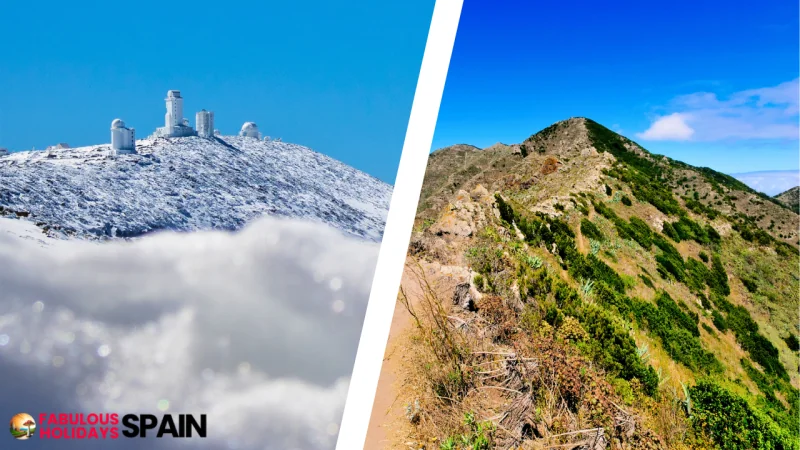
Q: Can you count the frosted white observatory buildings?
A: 4